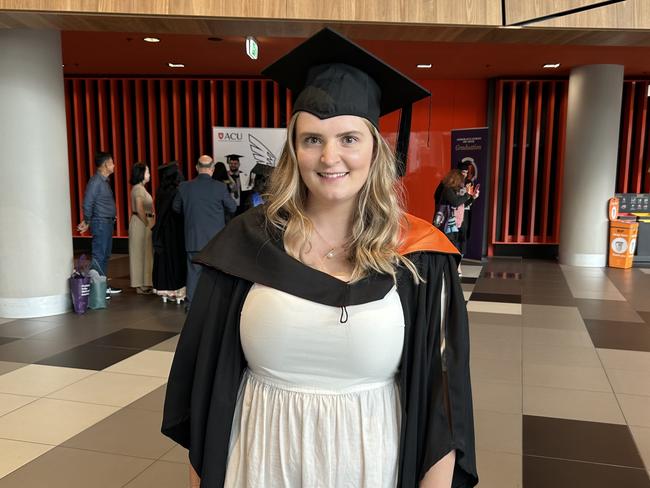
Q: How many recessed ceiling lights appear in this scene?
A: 4